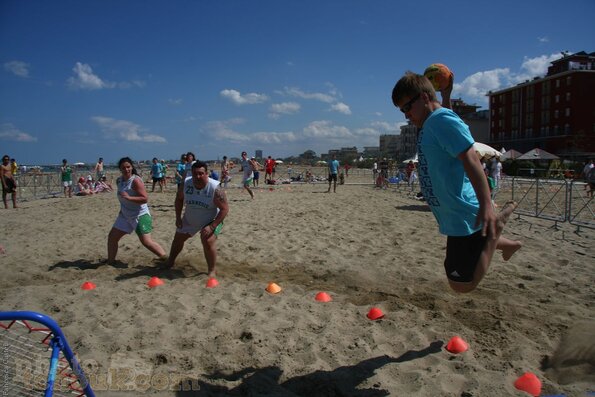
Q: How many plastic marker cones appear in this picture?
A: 8